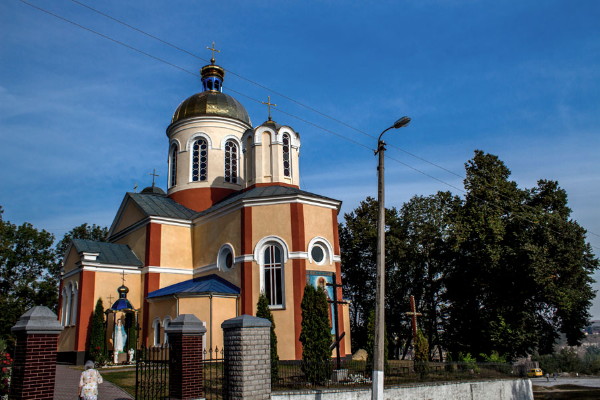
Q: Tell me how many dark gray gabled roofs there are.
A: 2